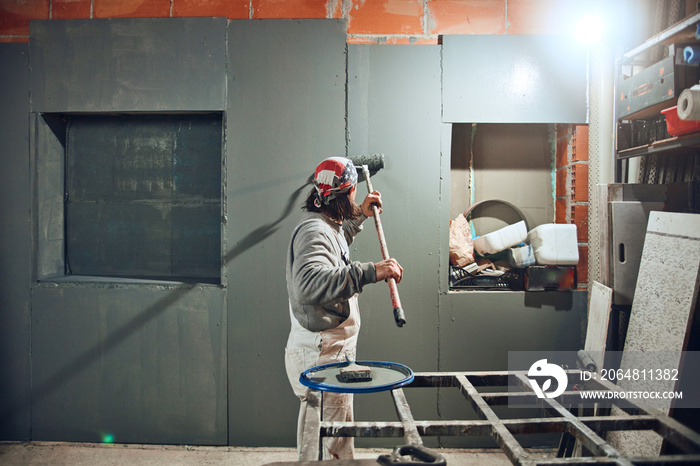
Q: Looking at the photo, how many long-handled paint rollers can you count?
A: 1